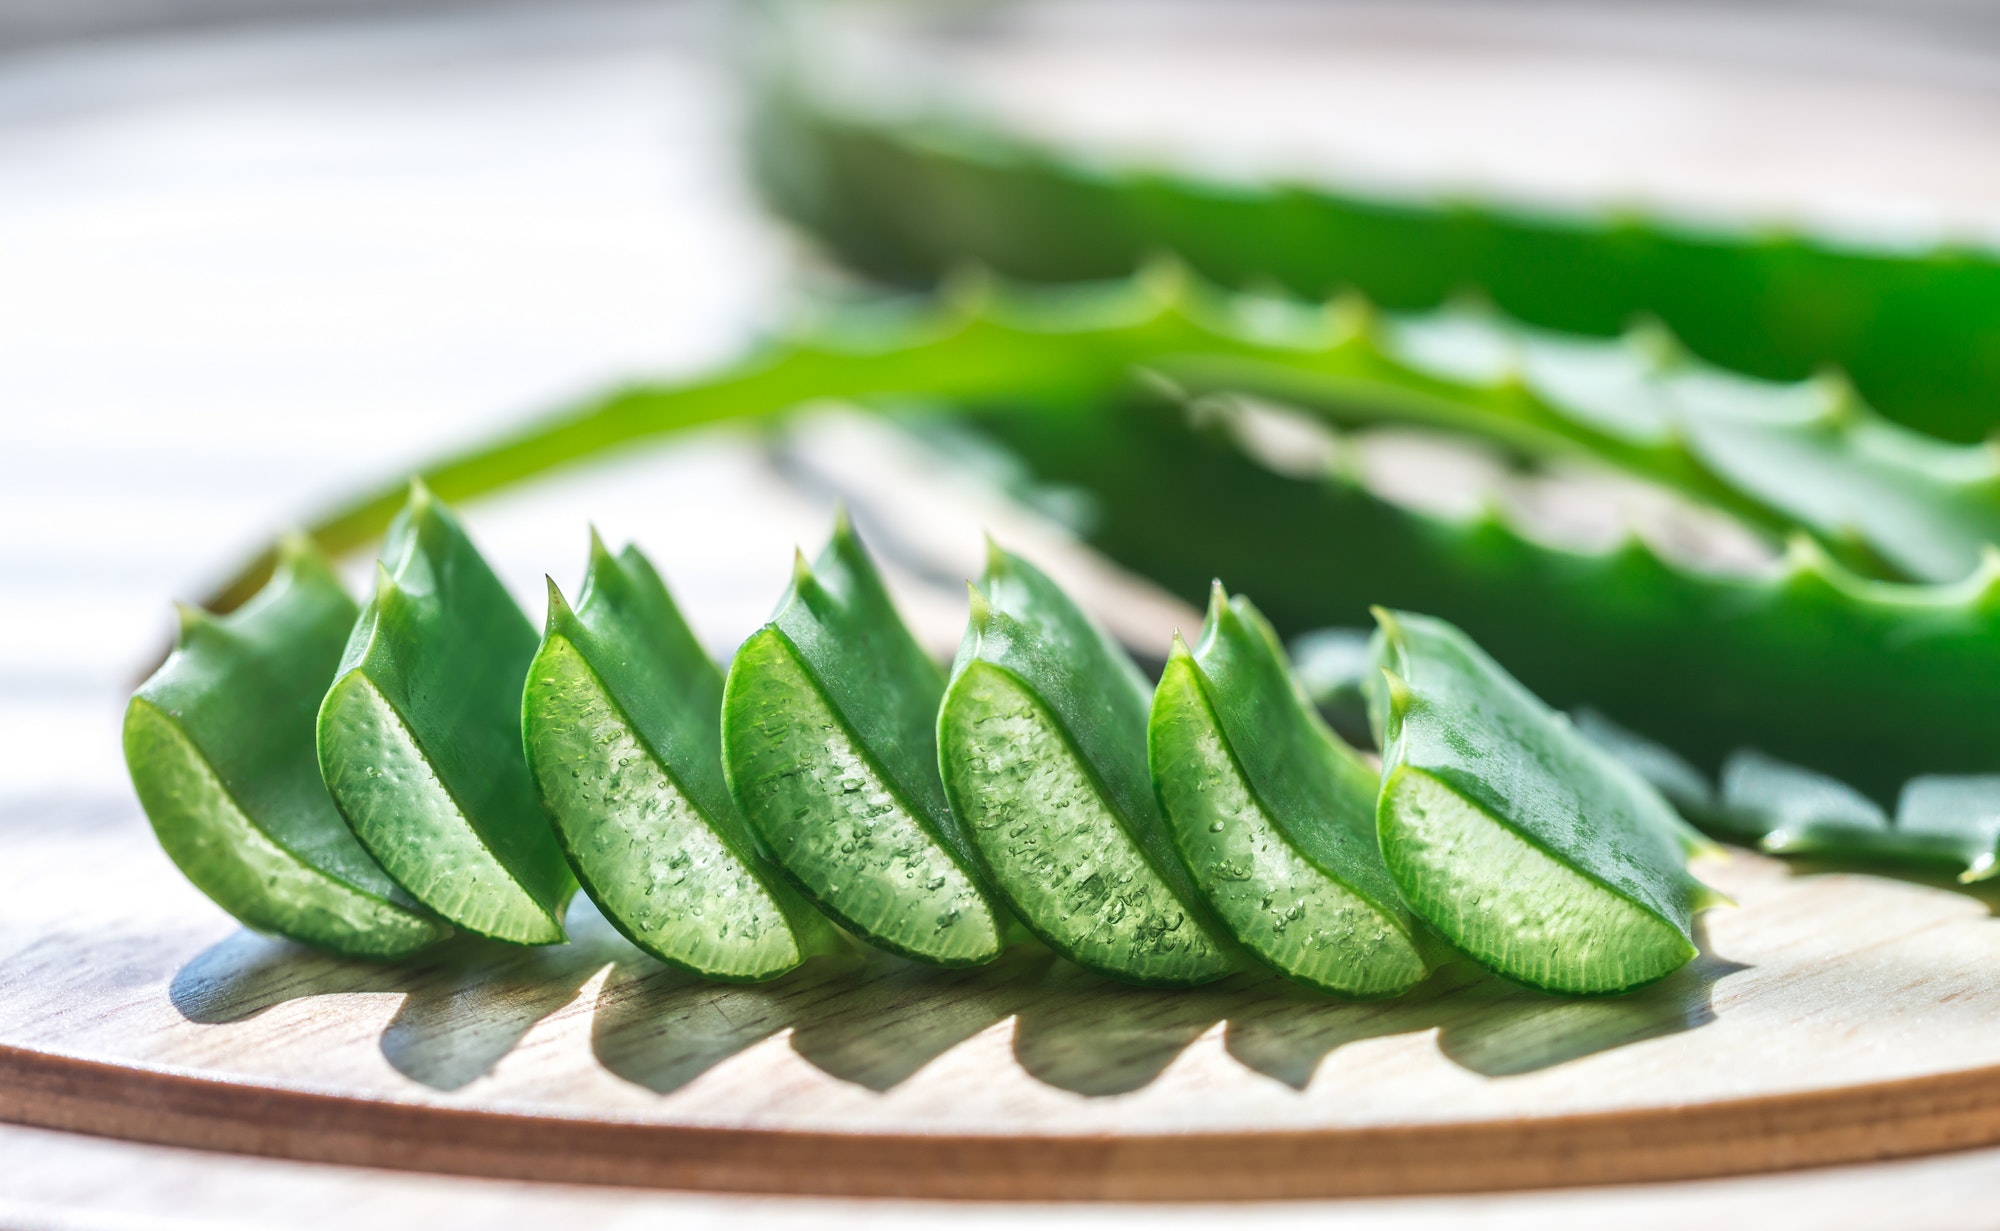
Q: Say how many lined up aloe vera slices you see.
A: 7